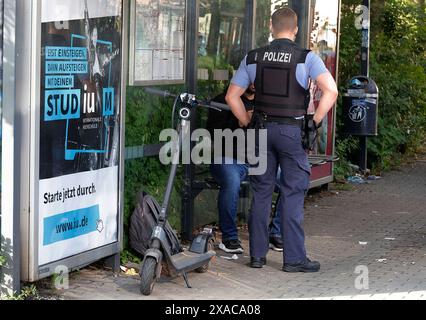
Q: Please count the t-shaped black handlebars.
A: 1